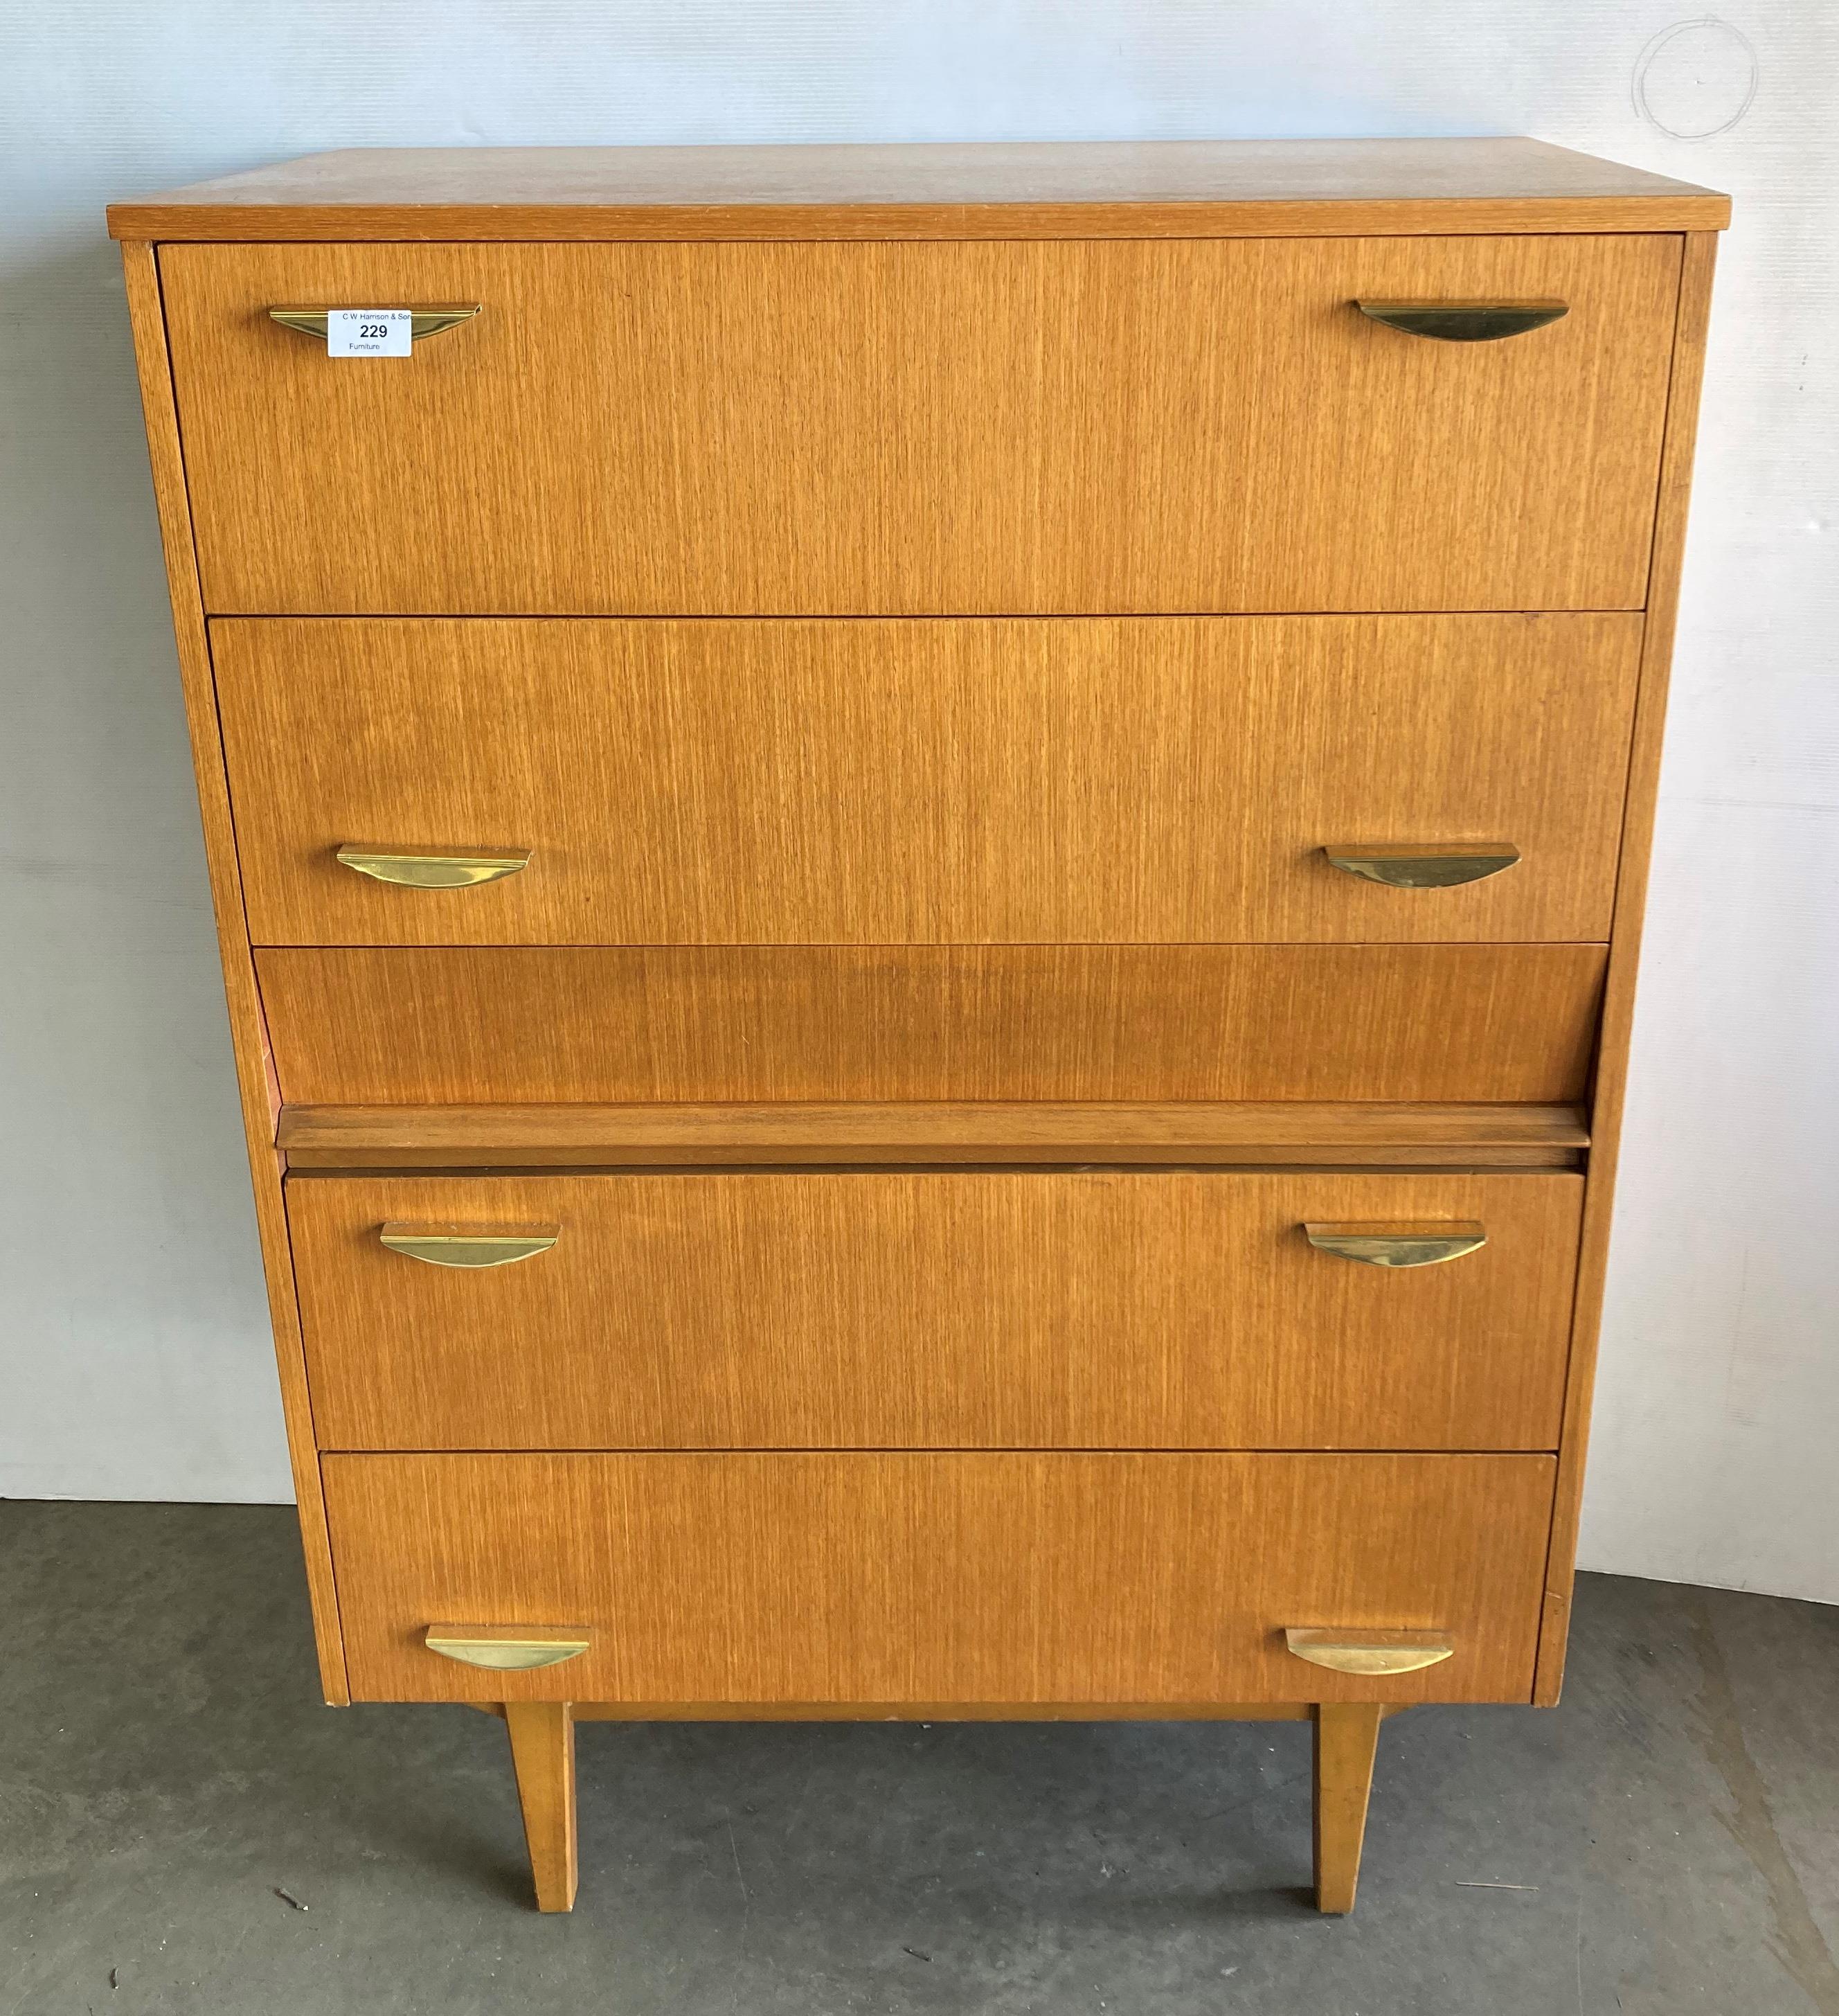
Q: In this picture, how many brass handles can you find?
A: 8